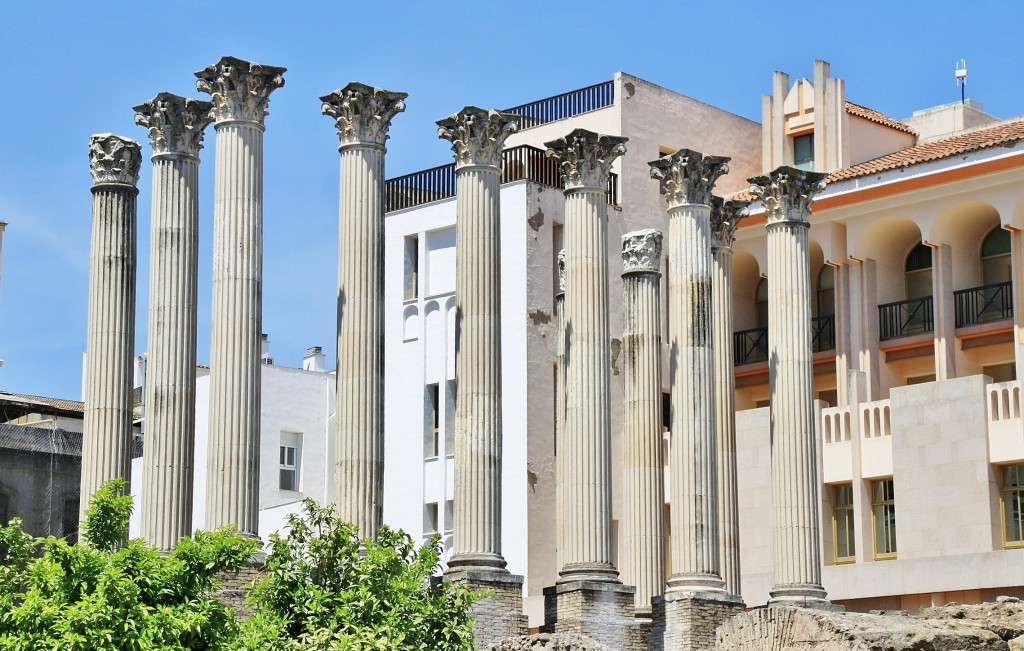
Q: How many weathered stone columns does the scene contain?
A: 11